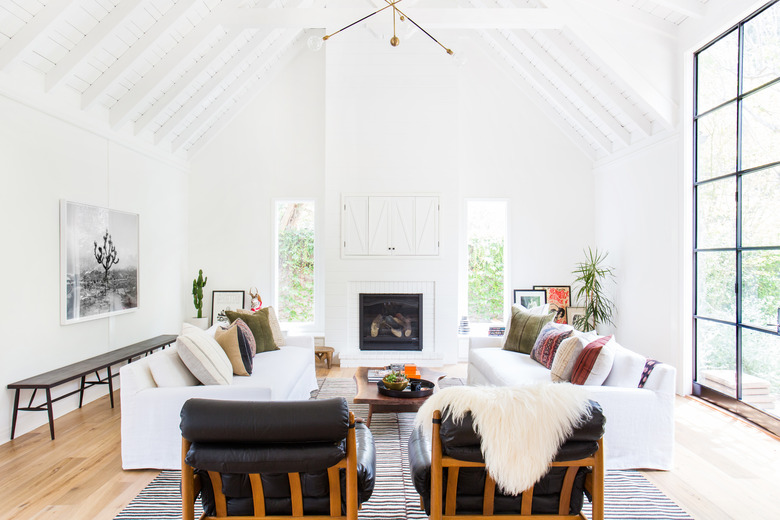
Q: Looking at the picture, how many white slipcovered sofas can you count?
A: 2